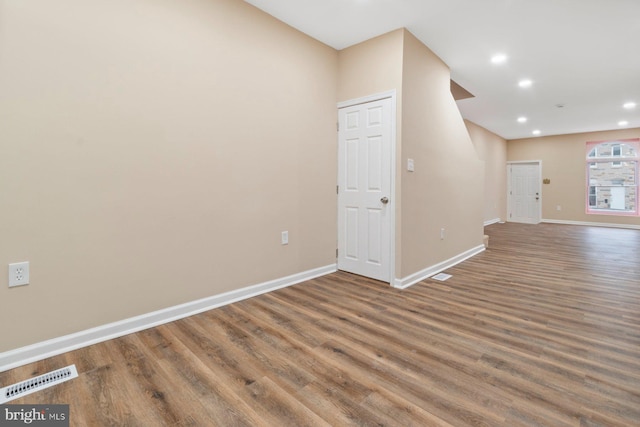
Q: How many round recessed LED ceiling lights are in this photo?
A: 6